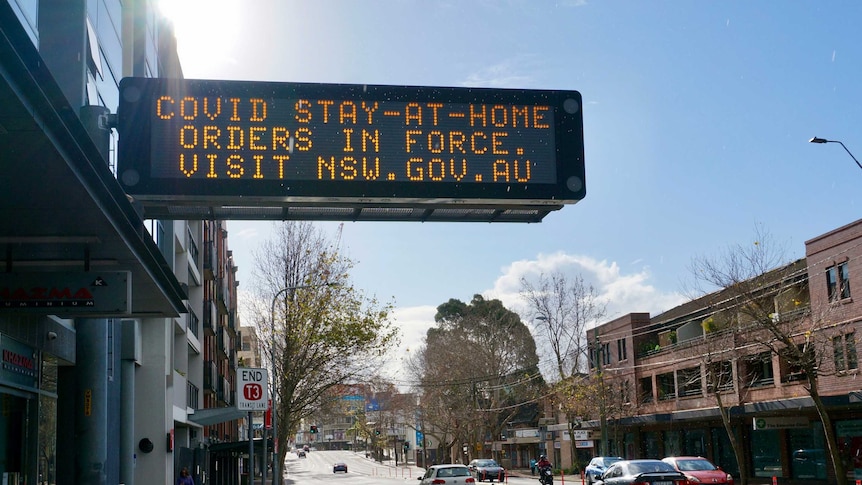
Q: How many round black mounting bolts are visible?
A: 4